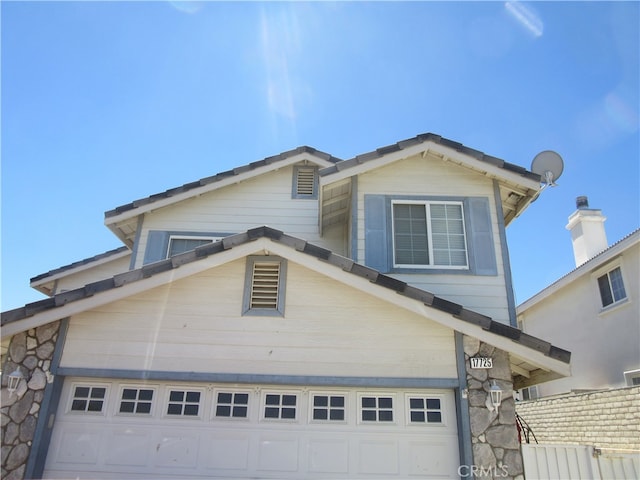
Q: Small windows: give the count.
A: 8